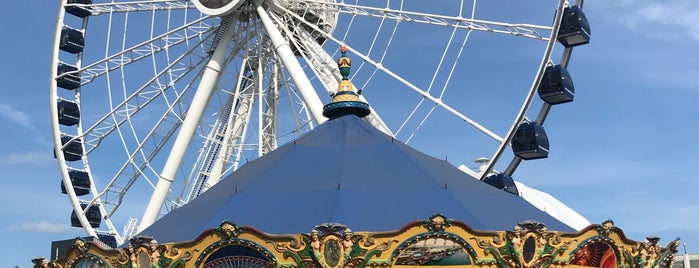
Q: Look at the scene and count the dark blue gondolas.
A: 12